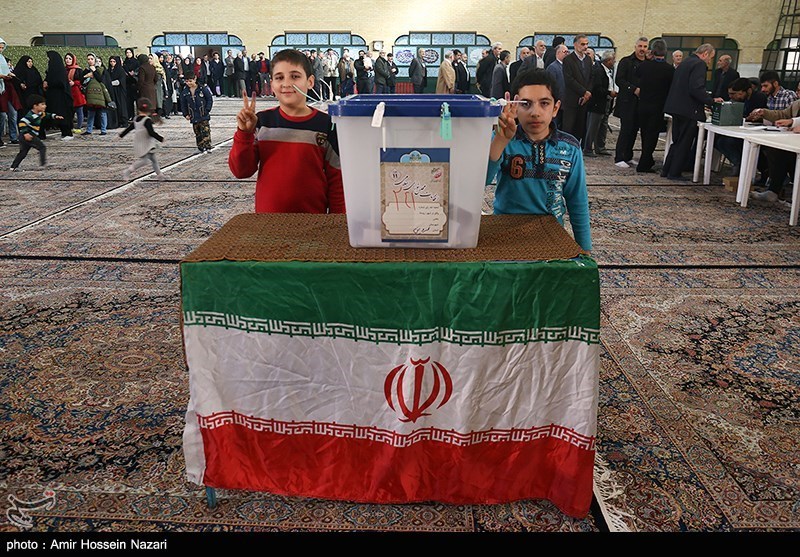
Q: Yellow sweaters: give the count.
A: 0